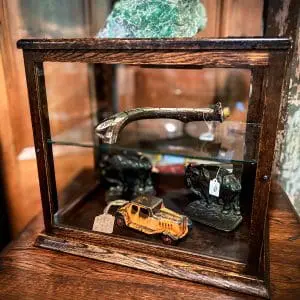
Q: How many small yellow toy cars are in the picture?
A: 1